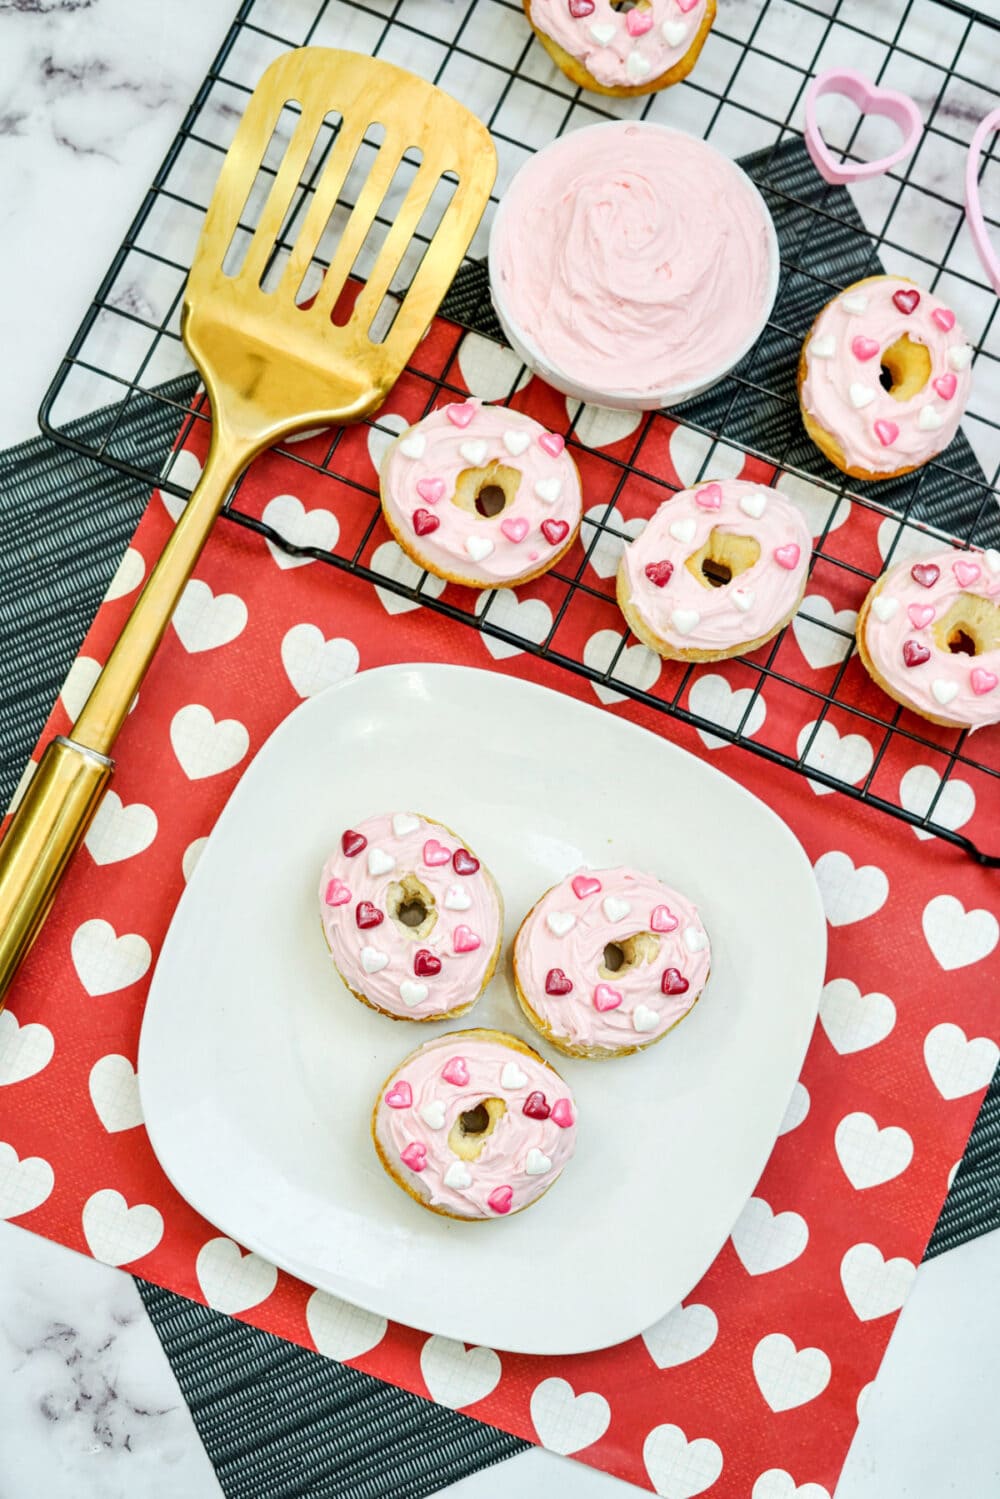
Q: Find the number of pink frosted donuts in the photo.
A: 8